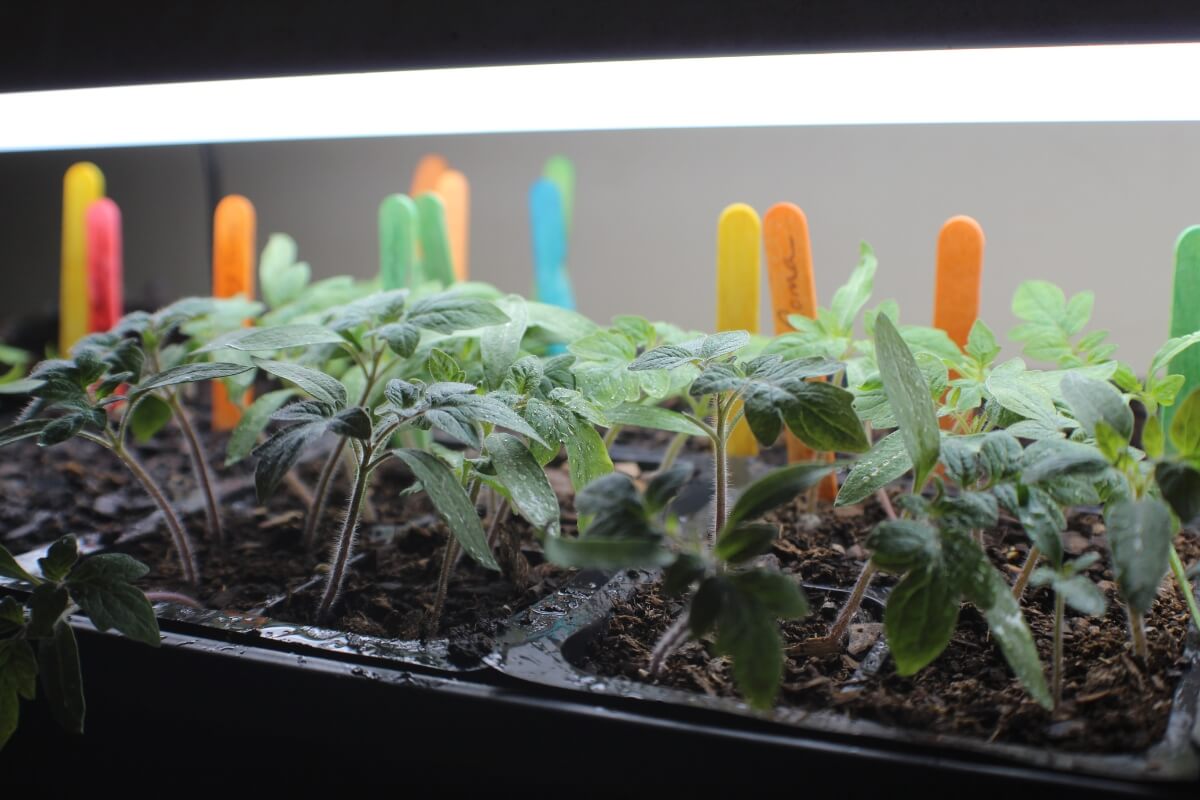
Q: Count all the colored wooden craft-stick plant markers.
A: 13